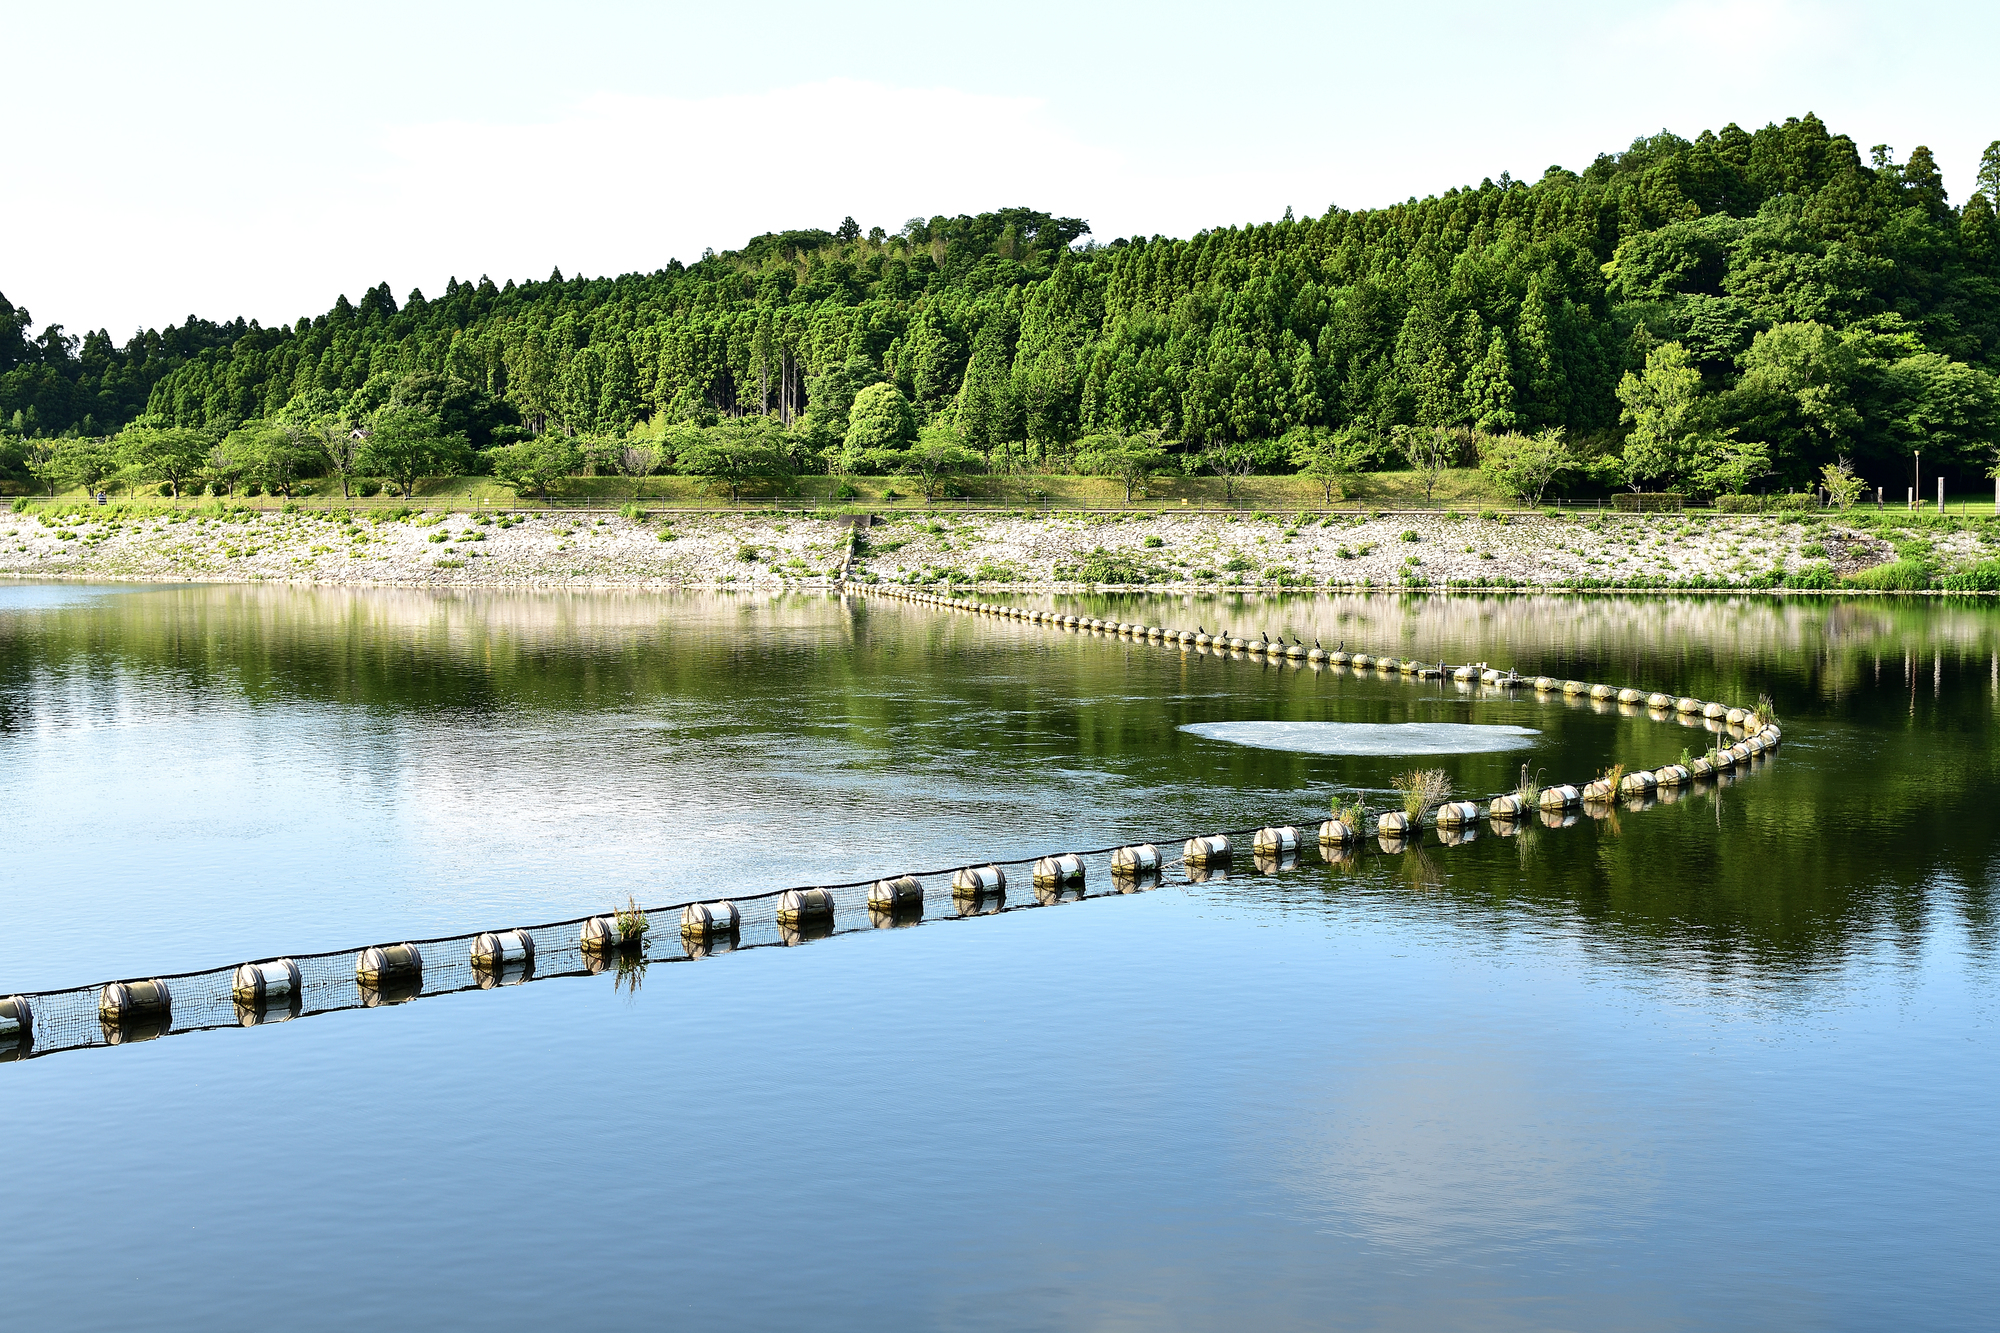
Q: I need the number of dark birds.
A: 7